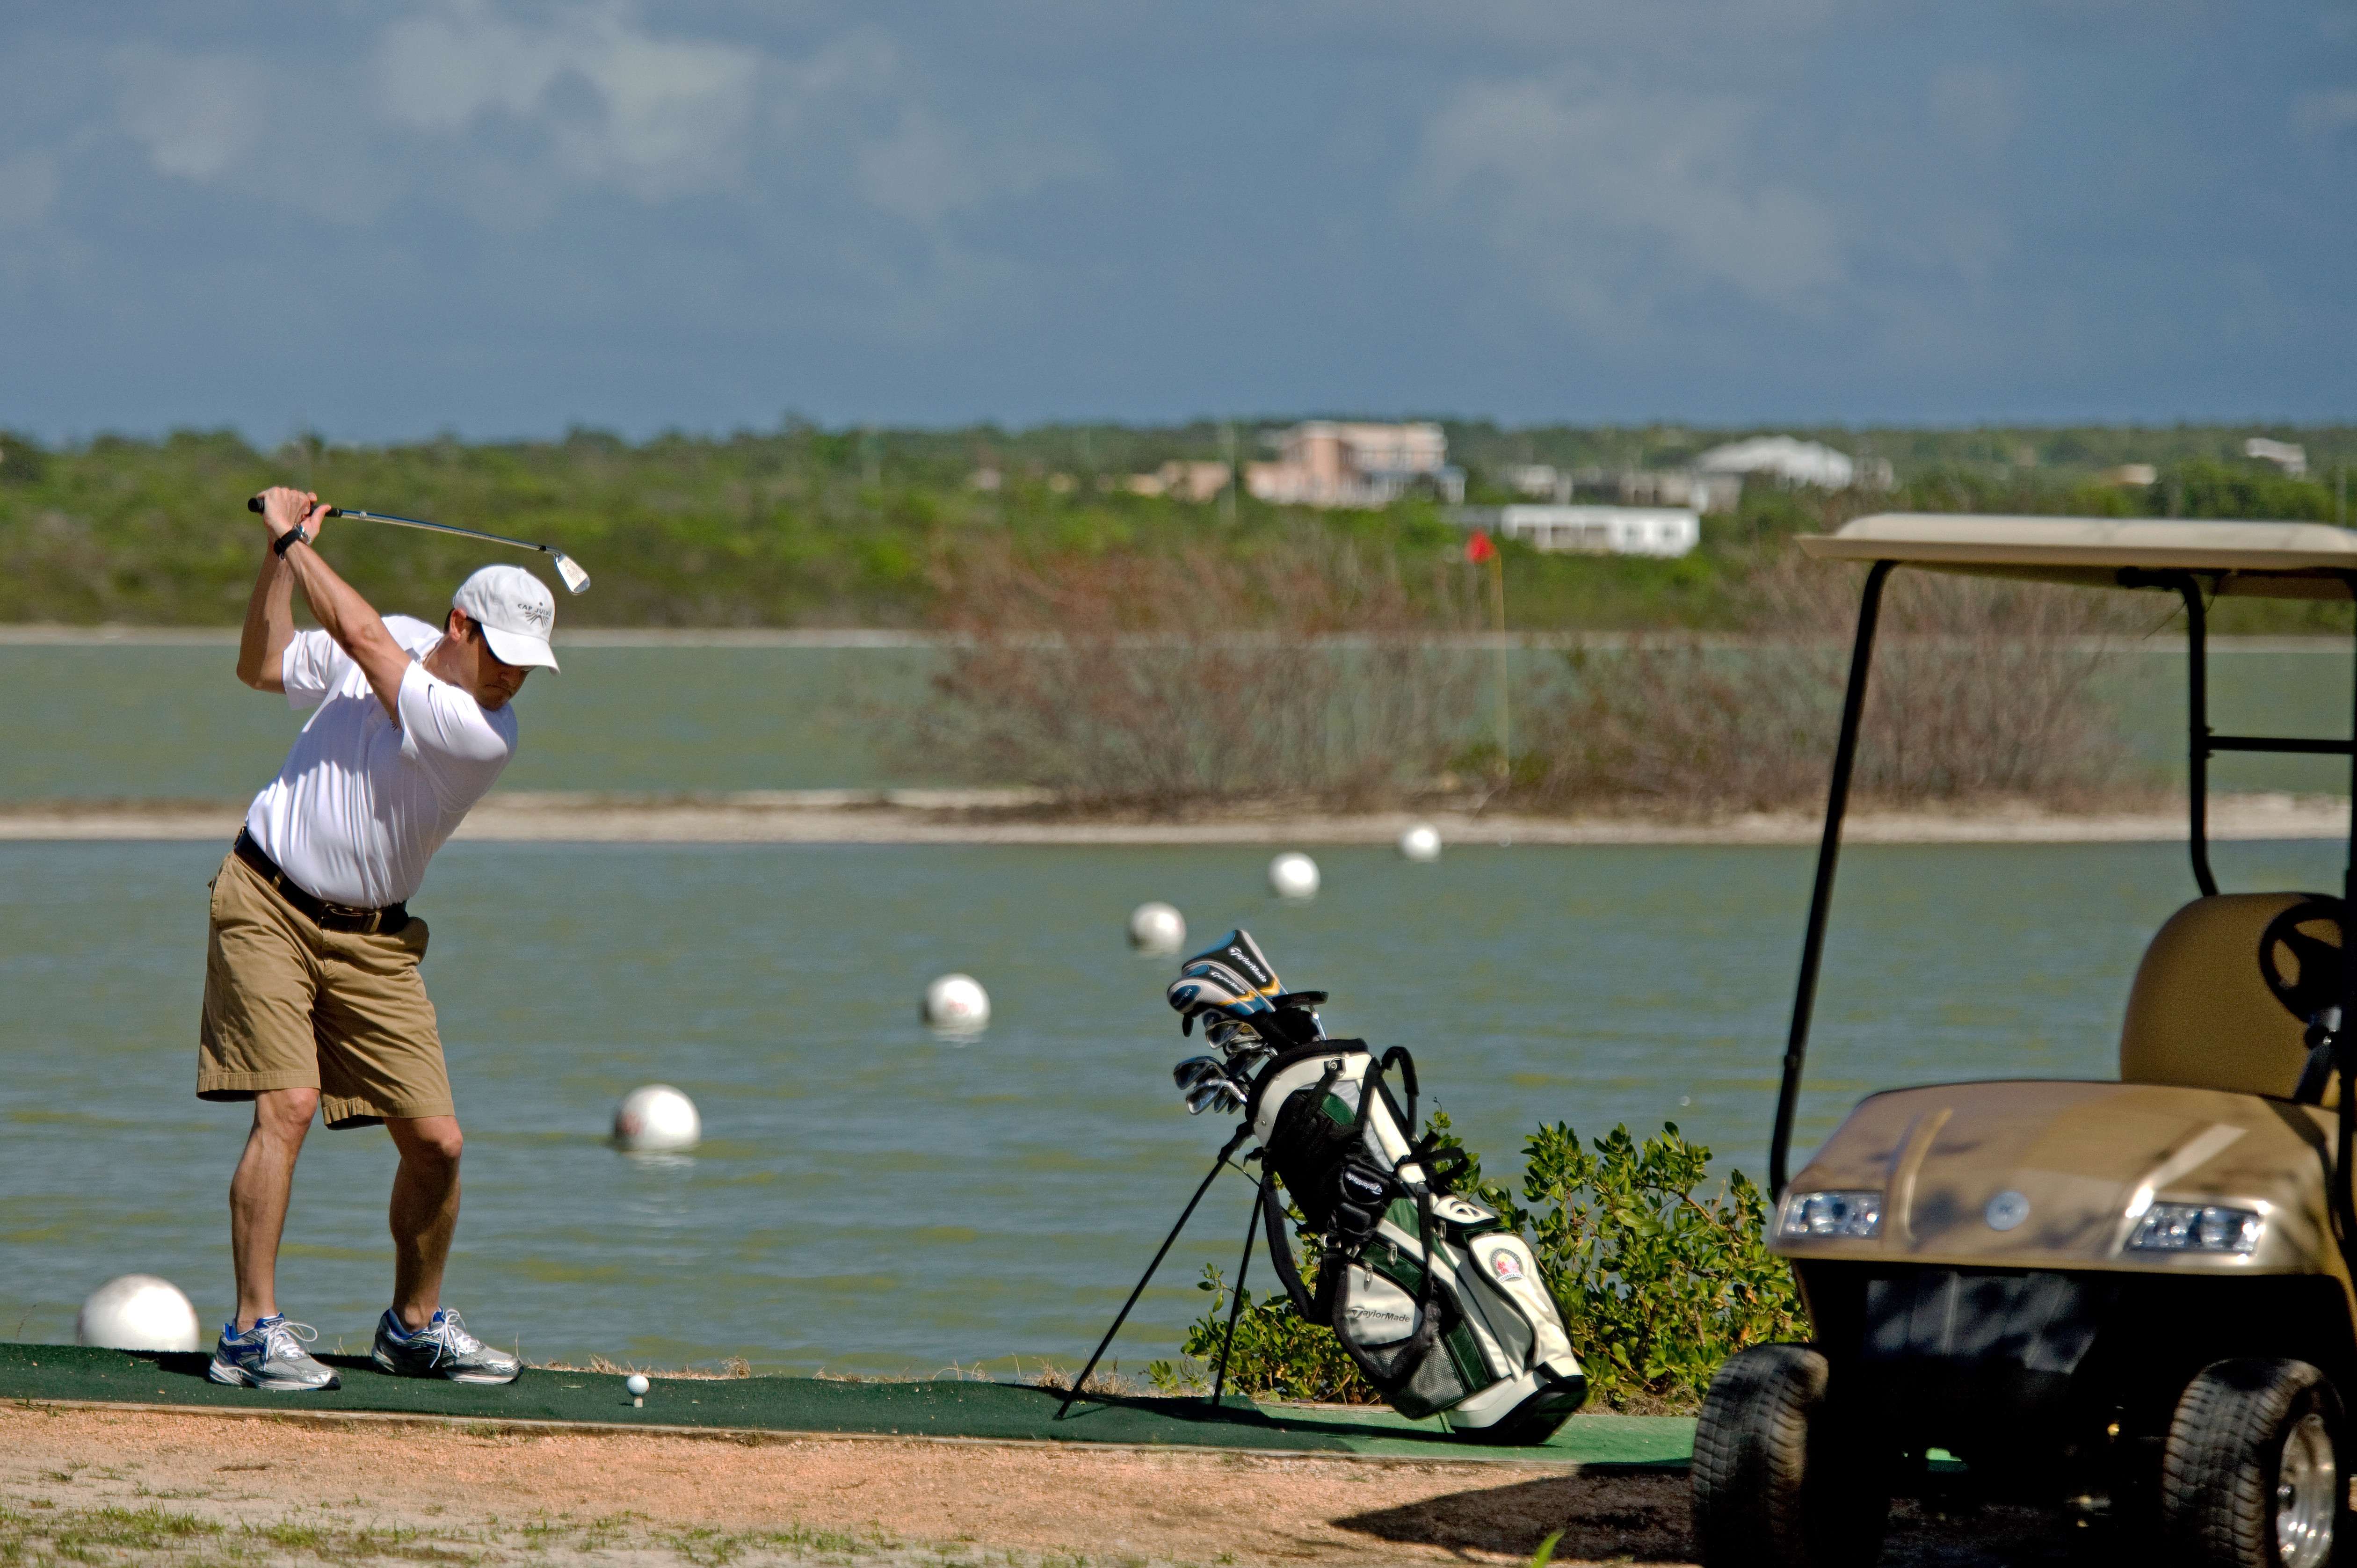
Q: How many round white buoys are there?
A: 6